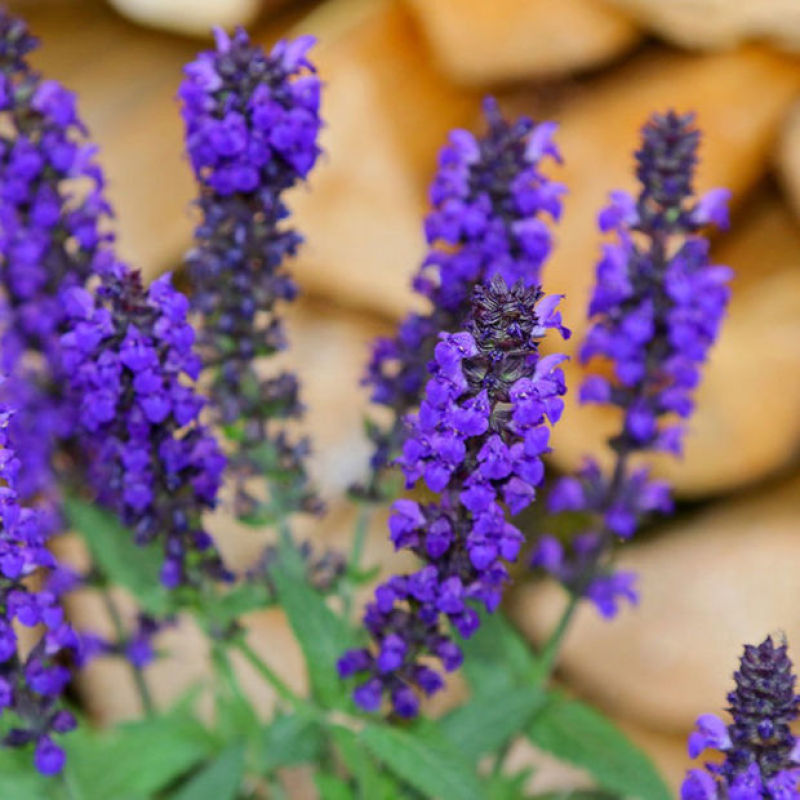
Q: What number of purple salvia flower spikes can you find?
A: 8